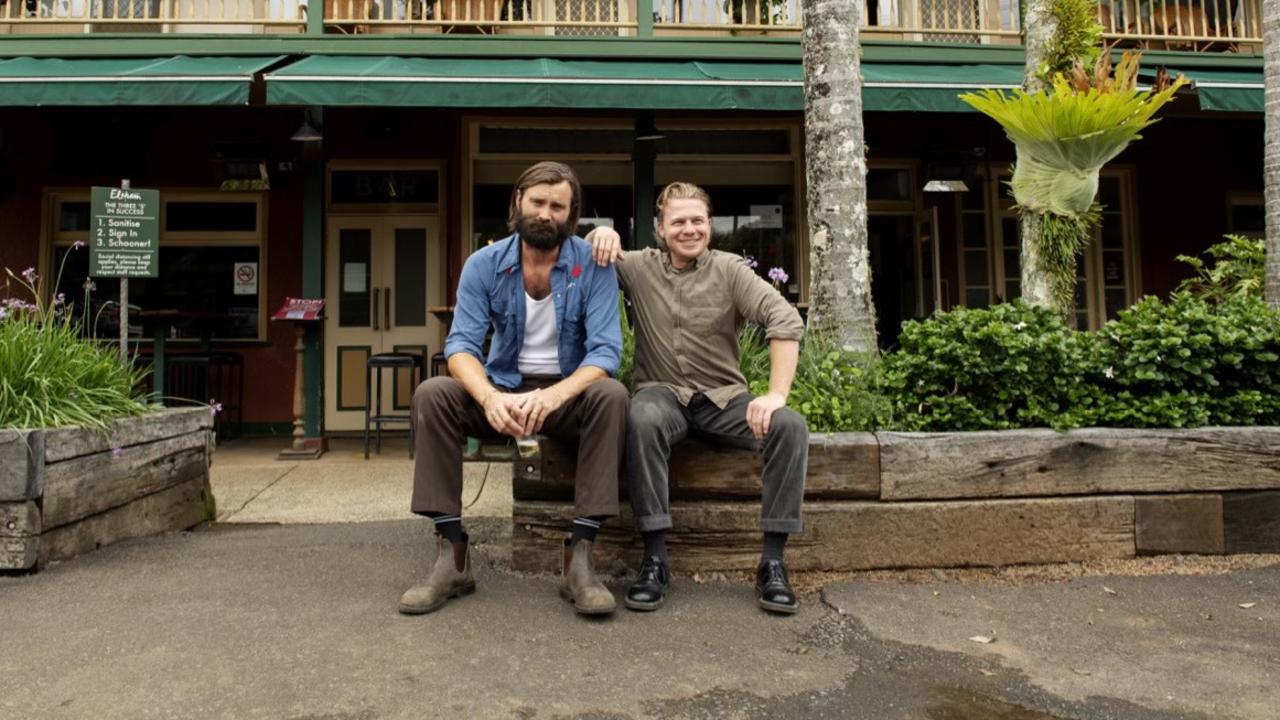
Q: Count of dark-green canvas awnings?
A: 3